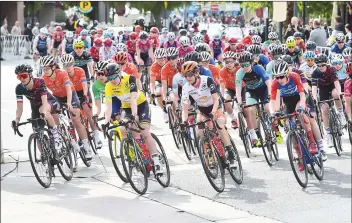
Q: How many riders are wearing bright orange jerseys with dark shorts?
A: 7